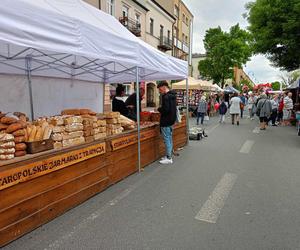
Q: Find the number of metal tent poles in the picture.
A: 4